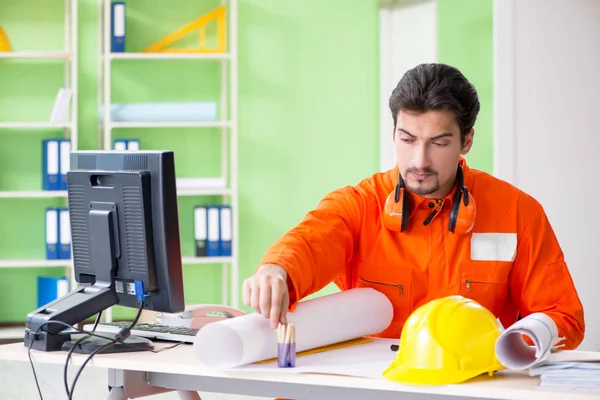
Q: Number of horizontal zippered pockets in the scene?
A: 2